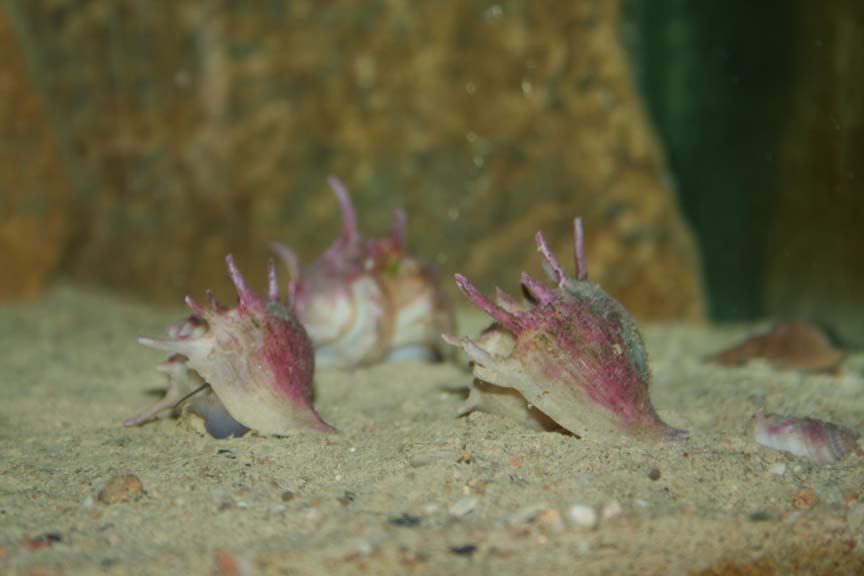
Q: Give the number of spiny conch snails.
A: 3